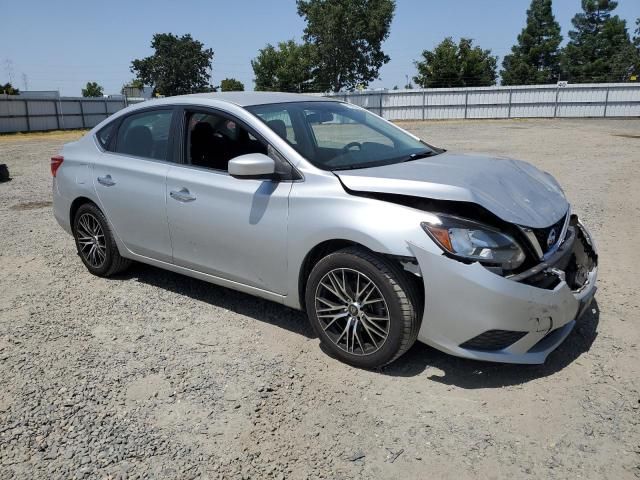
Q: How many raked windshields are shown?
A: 1